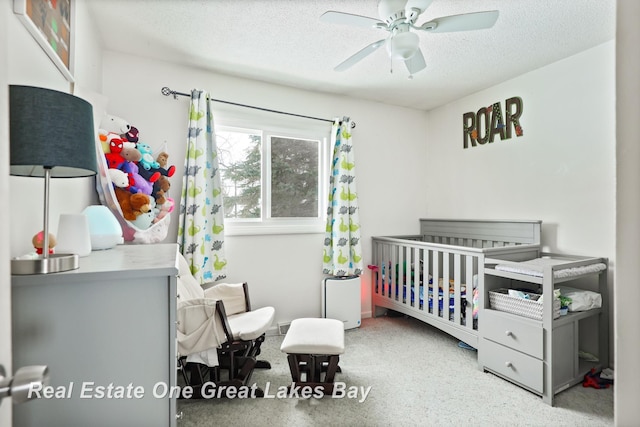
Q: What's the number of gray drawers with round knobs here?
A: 2